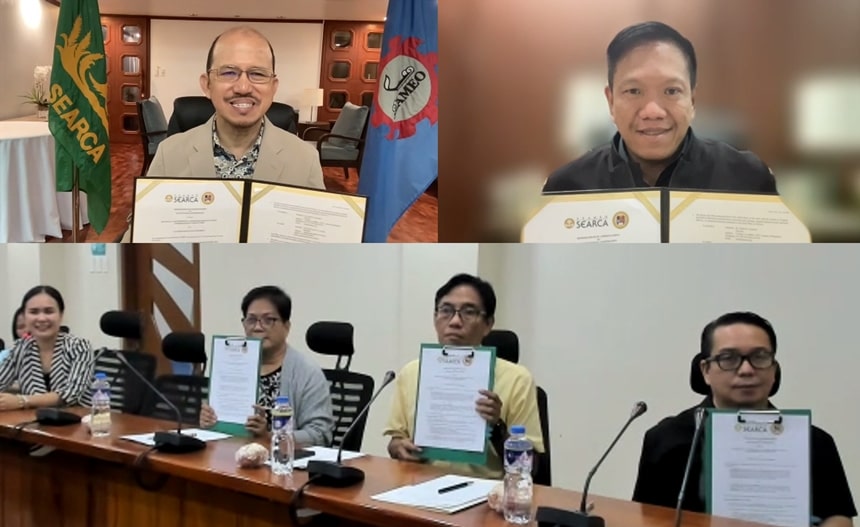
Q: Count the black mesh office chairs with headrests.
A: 5